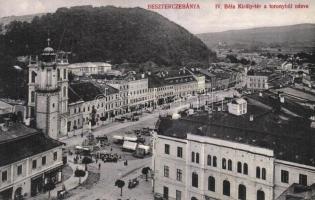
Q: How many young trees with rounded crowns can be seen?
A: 5